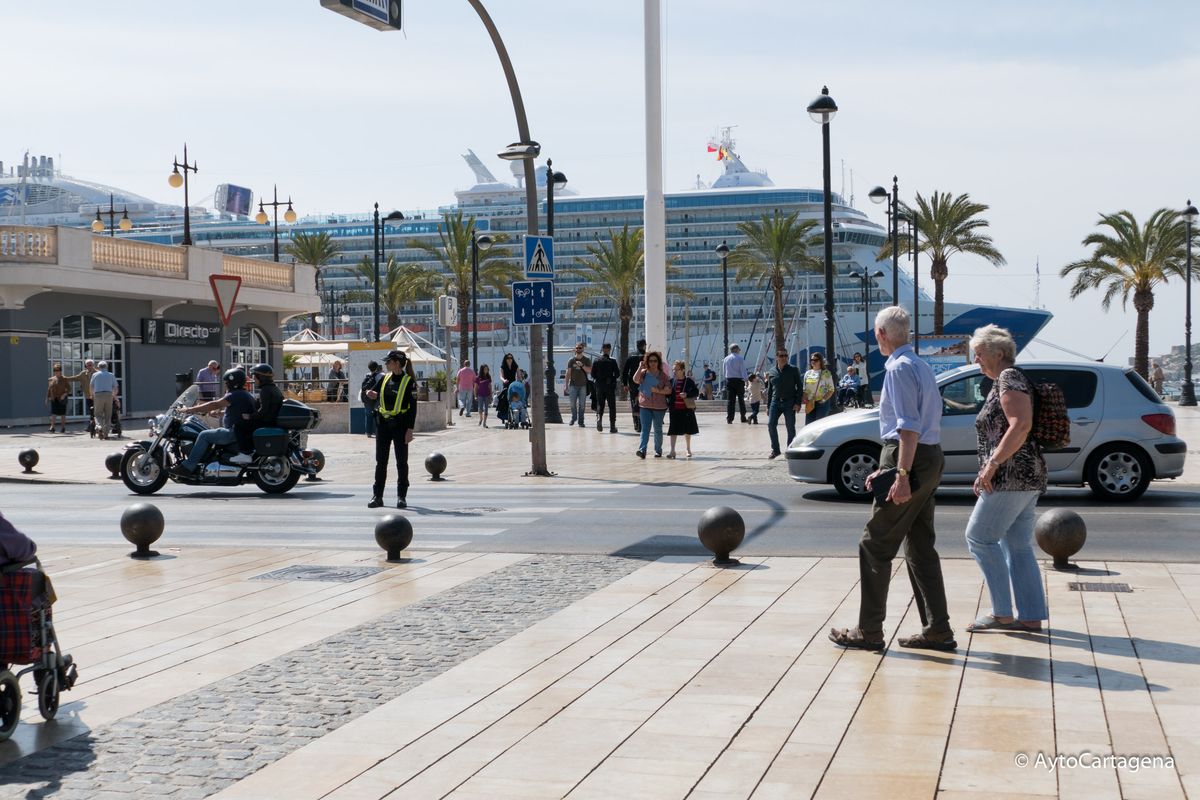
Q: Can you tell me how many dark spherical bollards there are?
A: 8